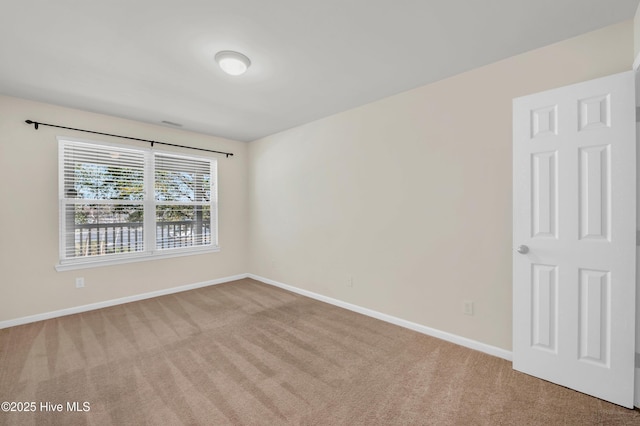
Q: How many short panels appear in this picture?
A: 2